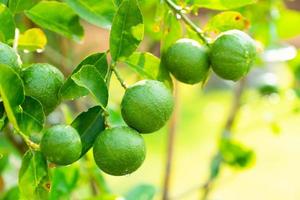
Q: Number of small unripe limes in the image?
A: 7